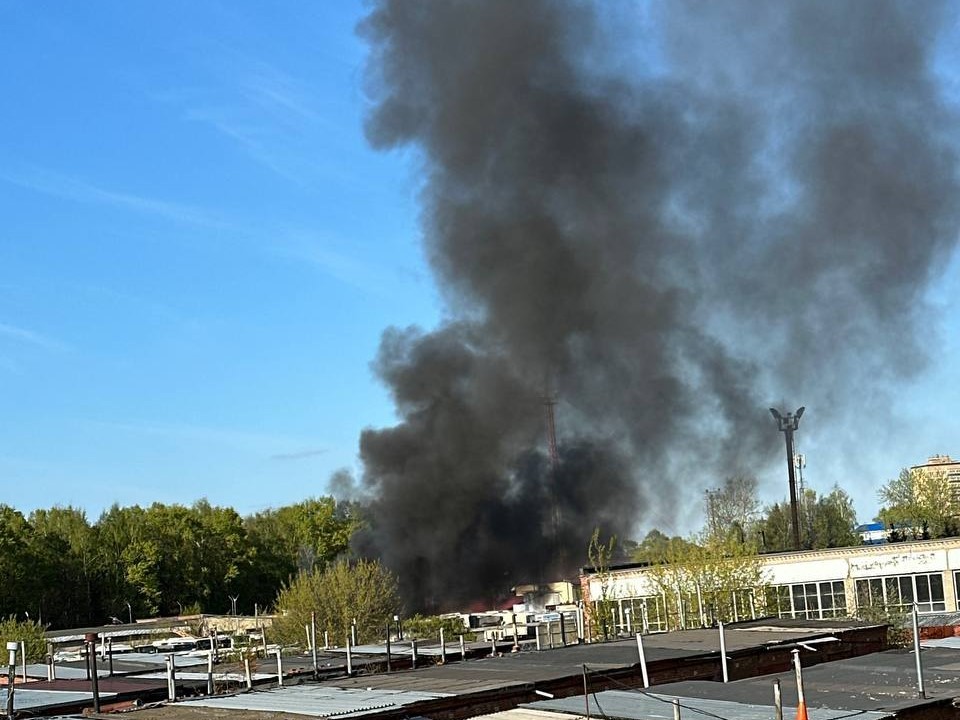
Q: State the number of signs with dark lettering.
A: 1